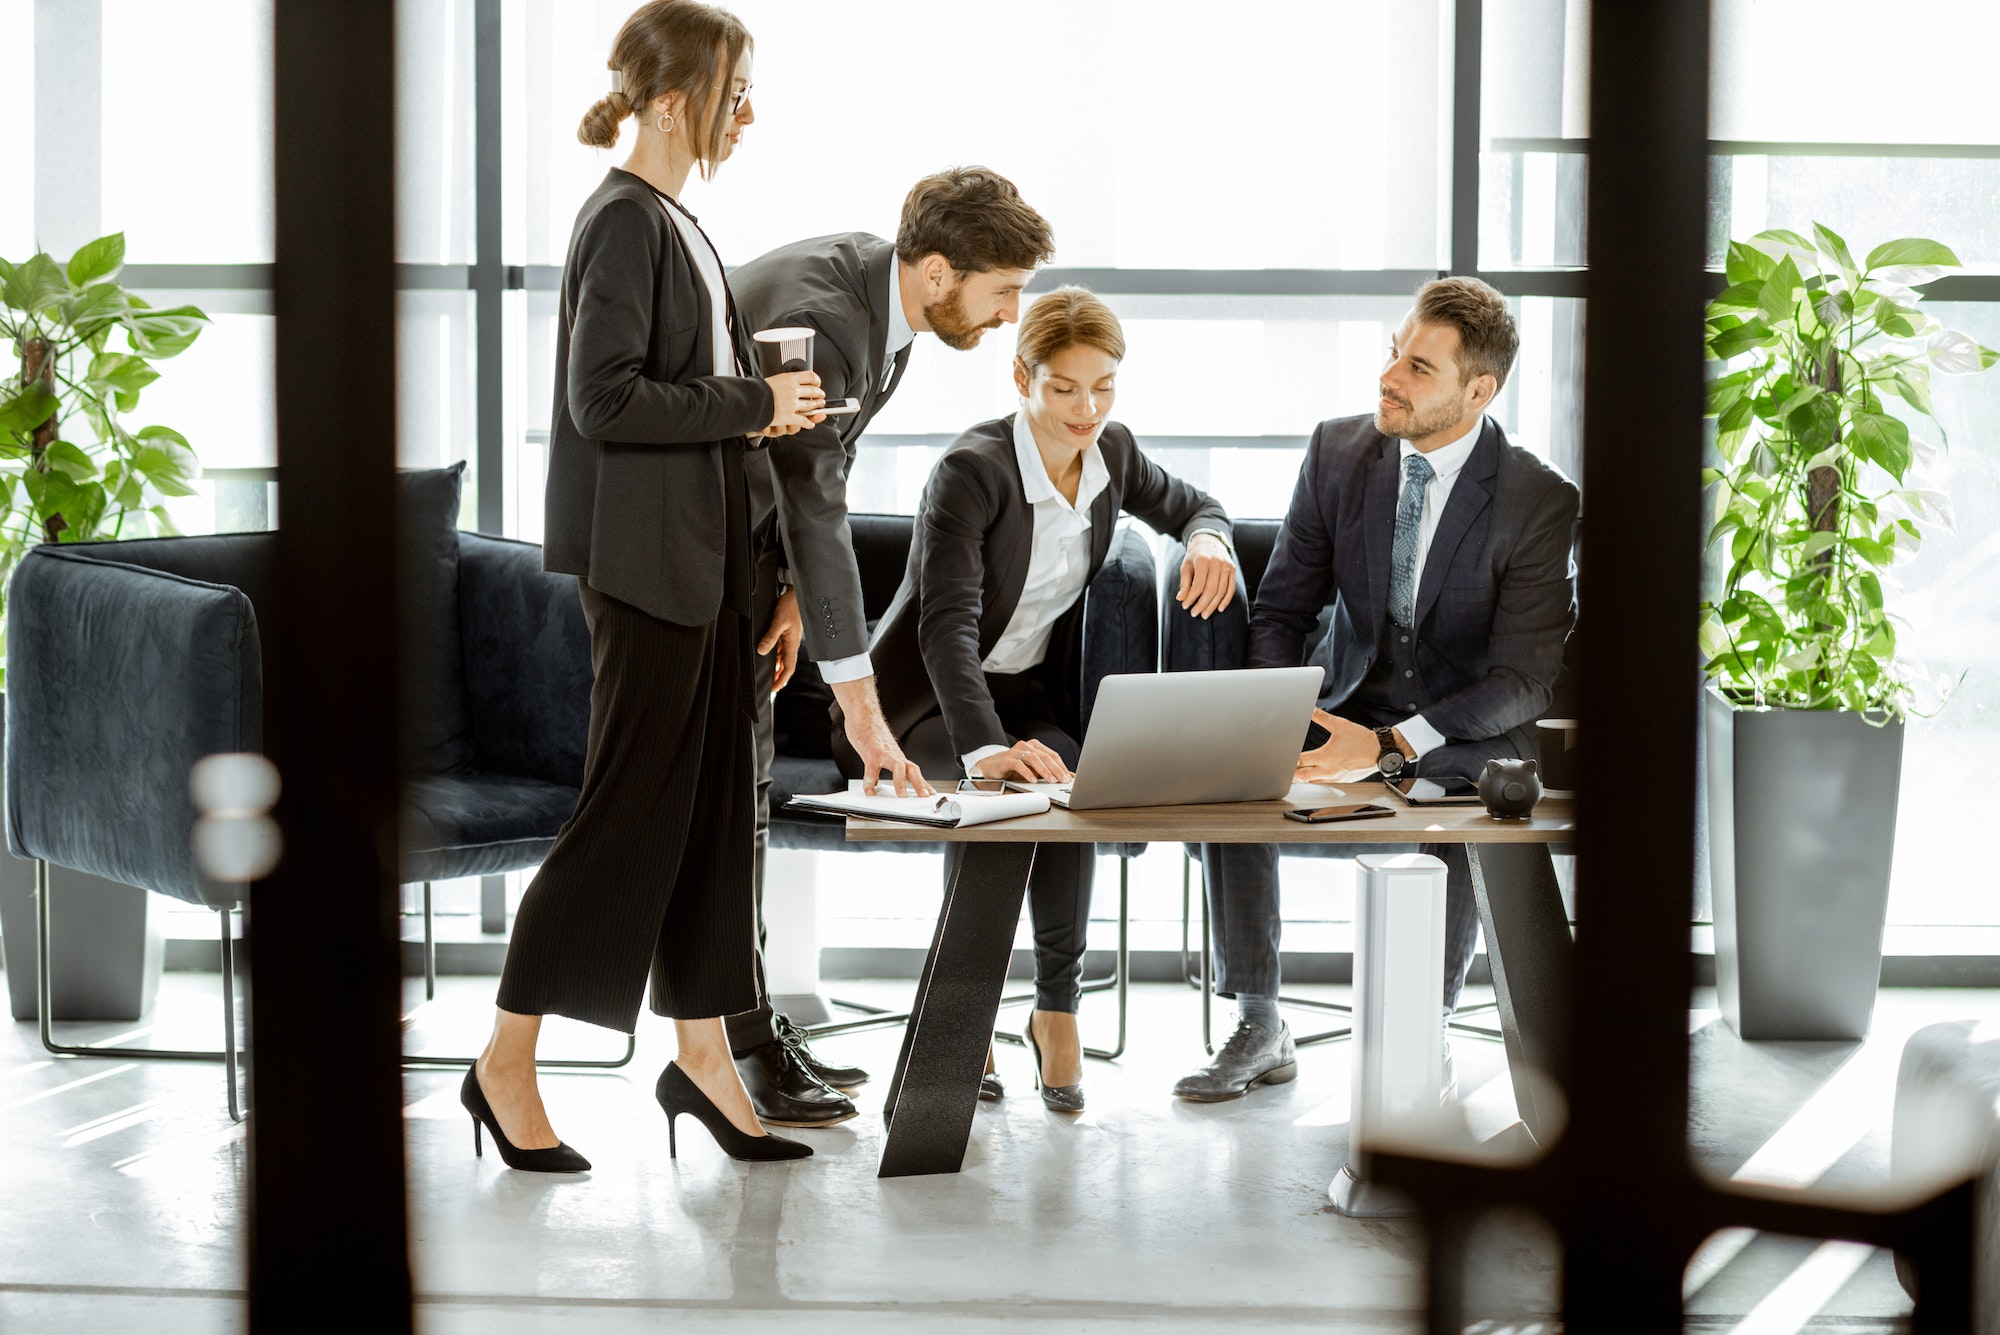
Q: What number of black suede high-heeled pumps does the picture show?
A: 2